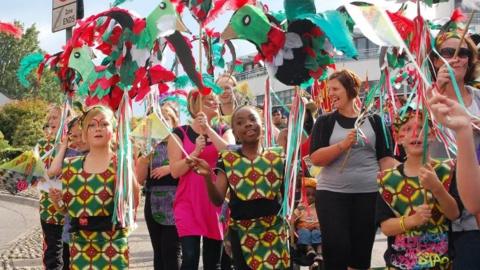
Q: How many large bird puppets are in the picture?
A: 3